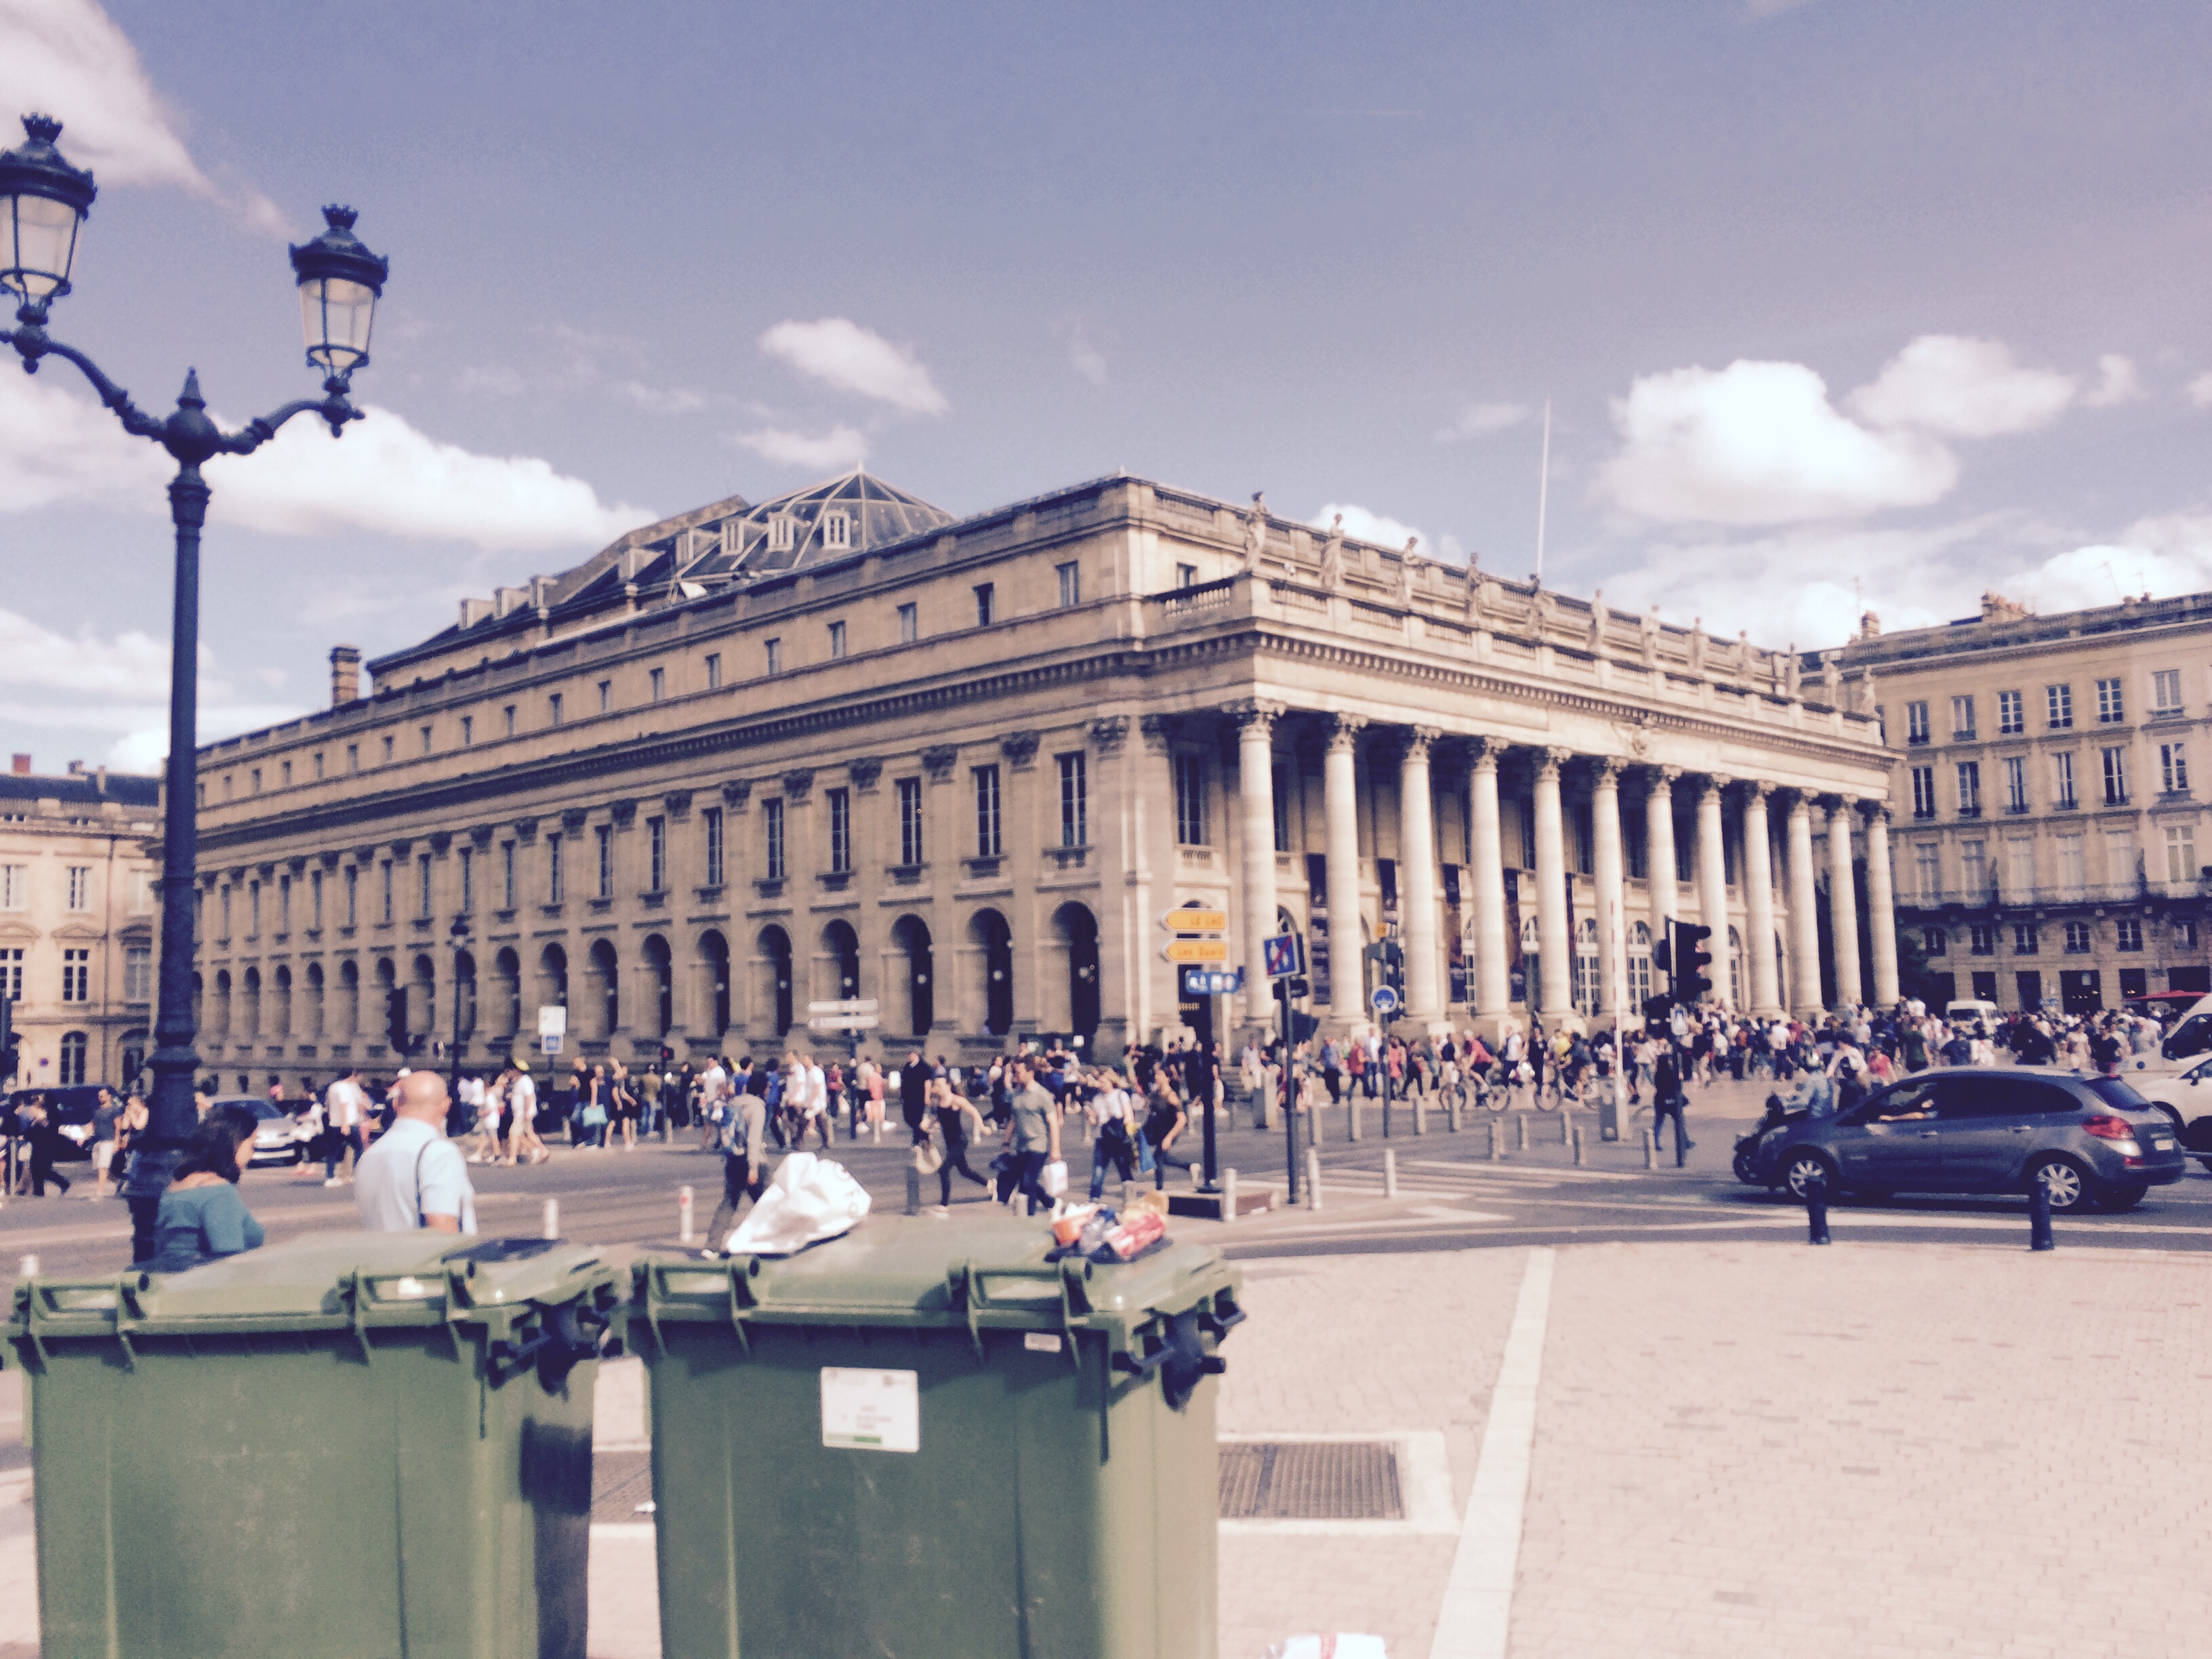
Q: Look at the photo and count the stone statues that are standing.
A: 12